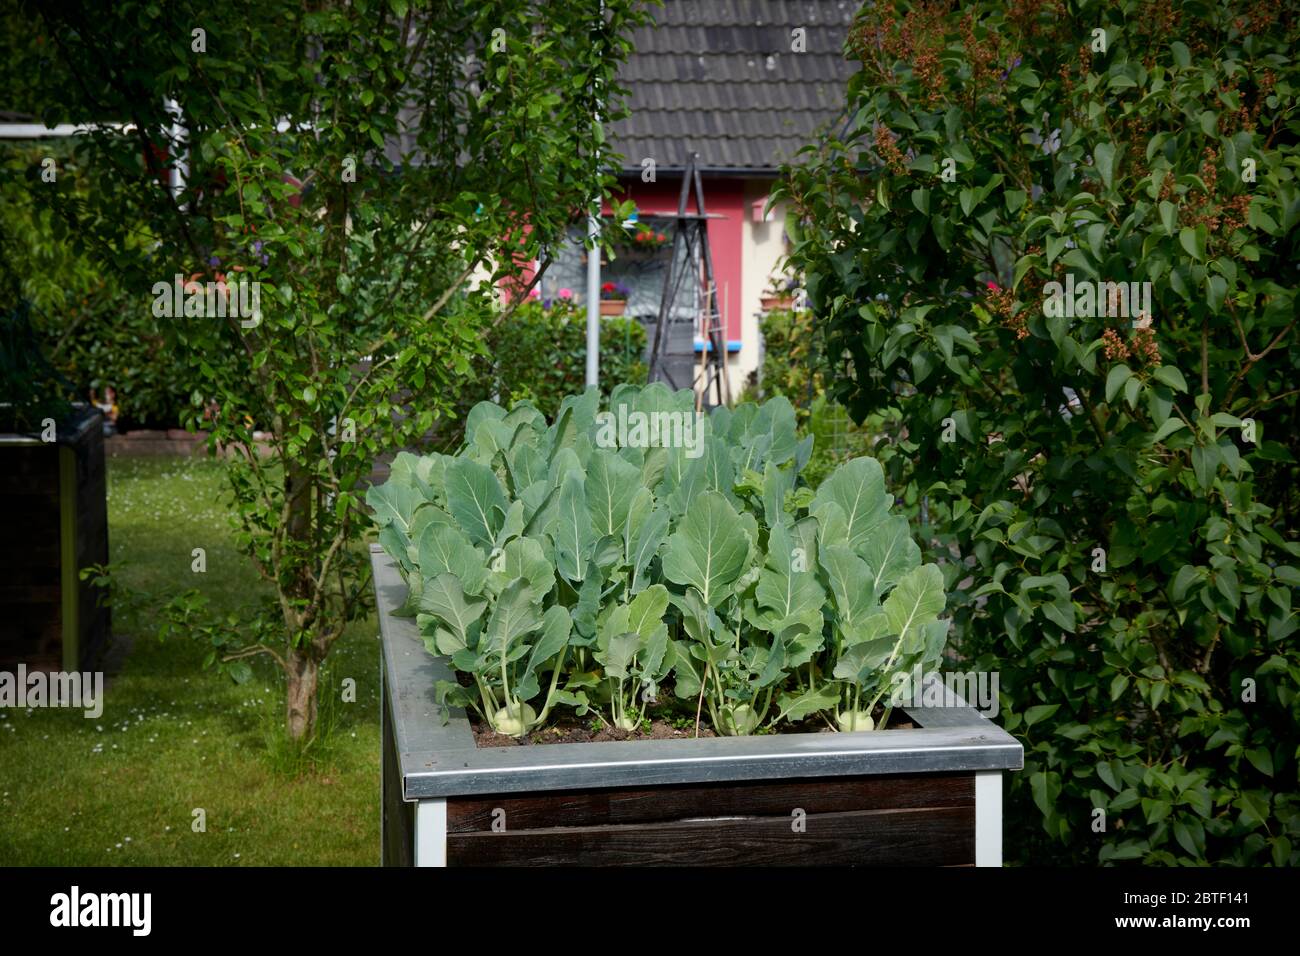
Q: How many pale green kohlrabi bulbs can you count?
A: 4